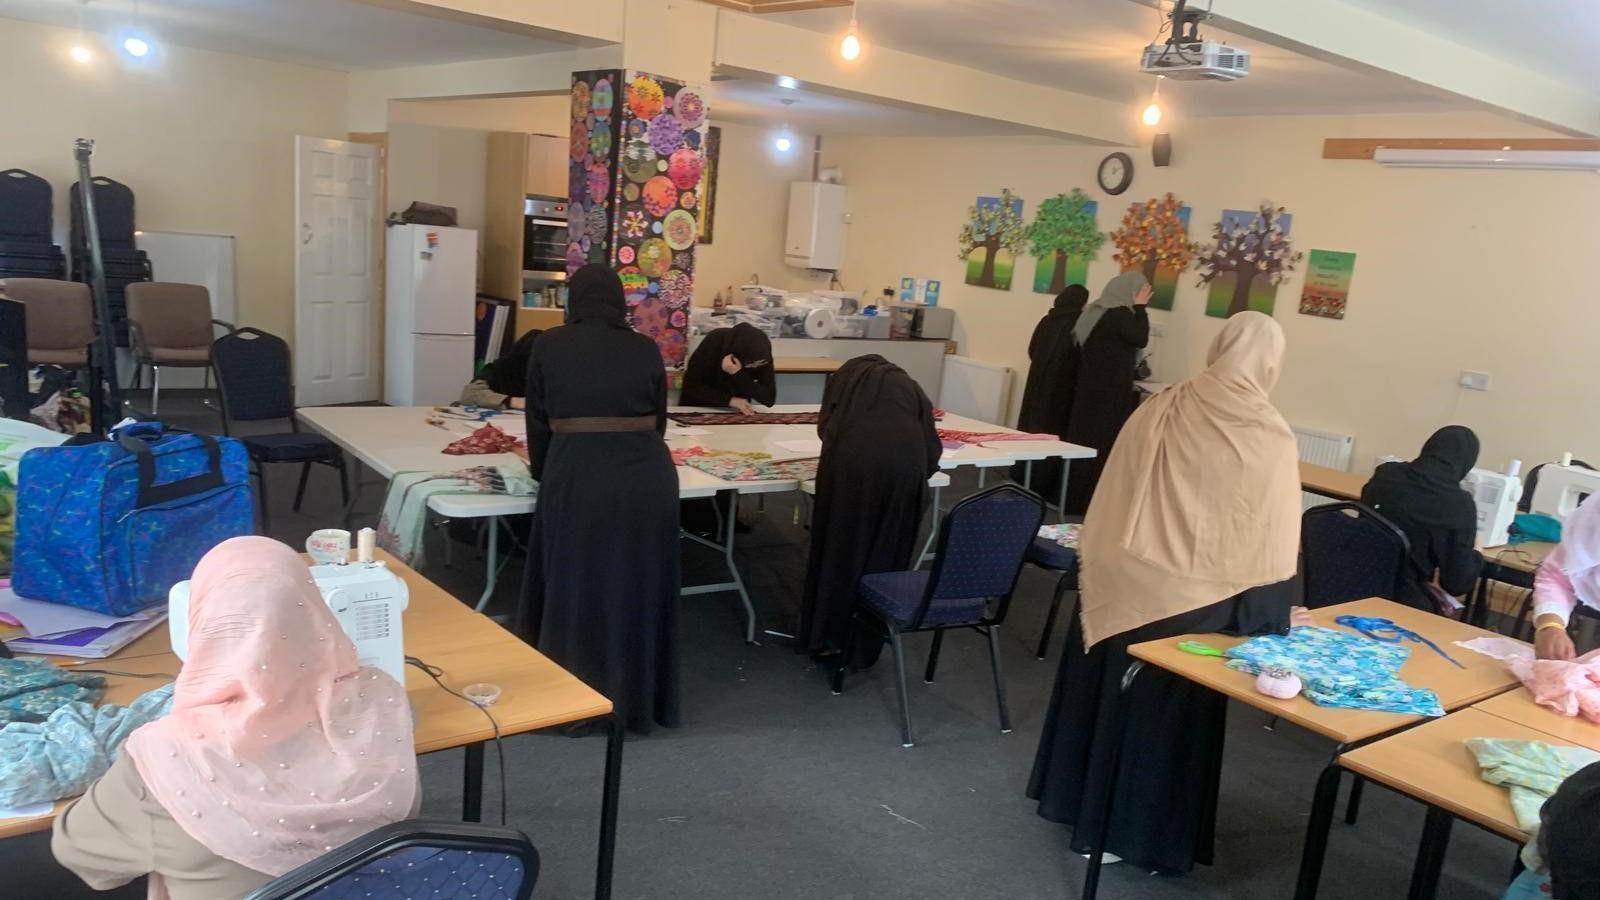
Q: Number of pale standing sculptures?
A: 0